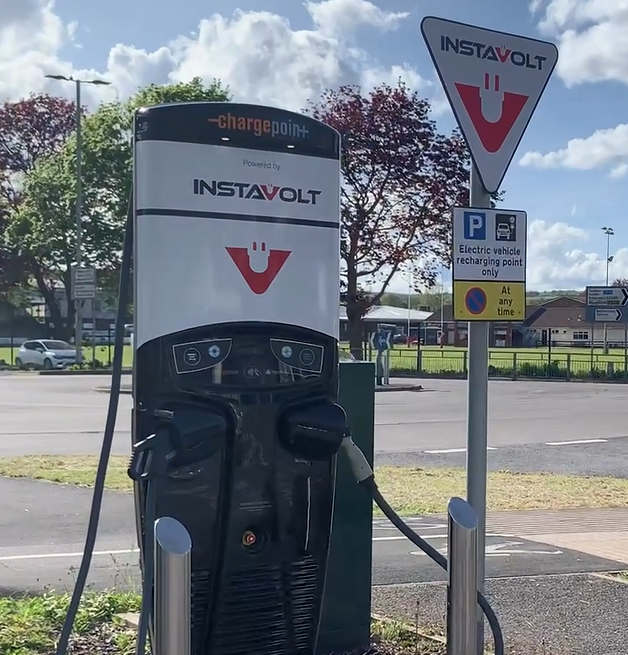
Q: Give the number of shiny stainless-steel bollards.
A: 2